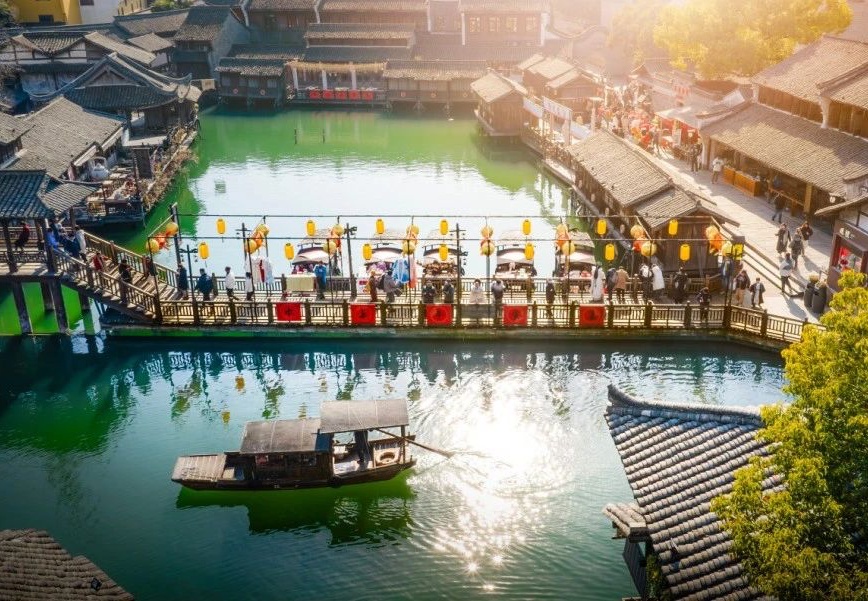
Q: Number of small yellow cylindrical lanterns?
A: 14